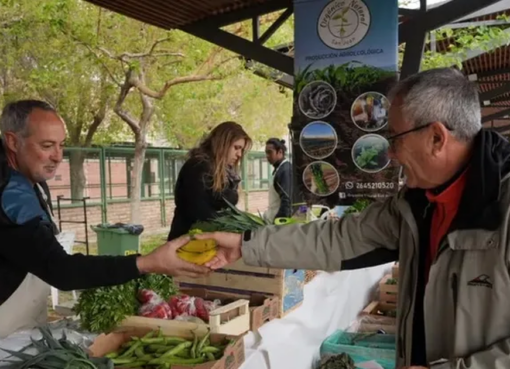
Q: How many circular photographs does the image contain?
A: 5